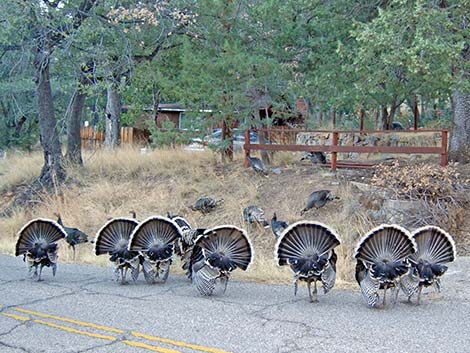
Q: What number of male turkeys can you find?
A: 7